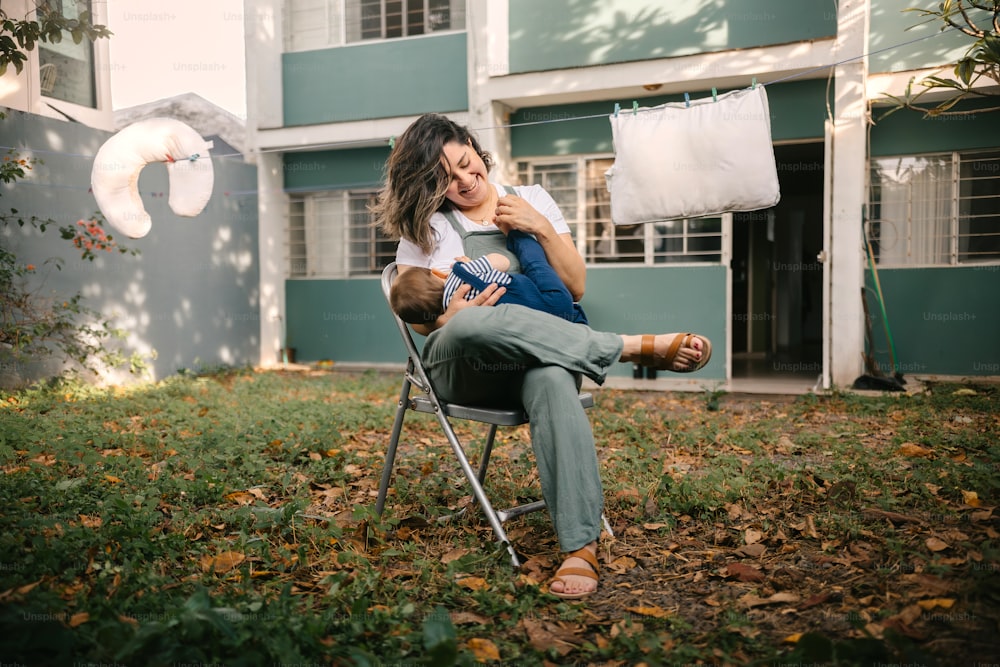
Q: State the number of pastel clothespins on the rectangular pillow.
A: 5